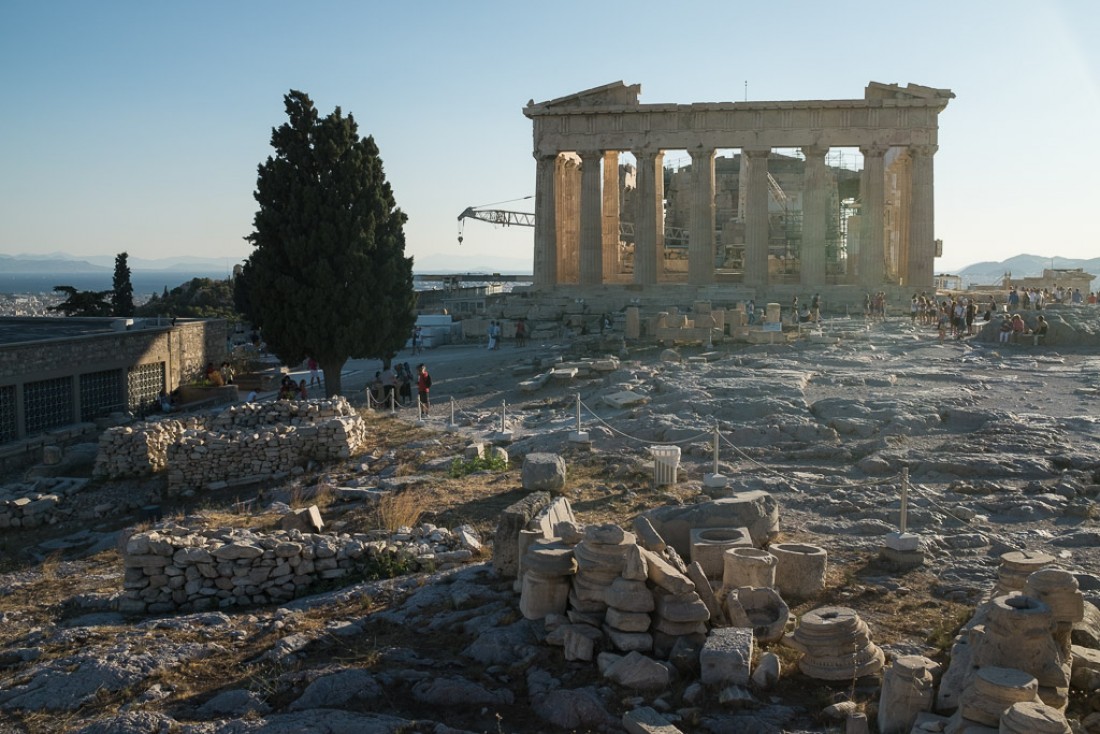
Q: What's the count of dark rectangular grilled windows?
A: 4